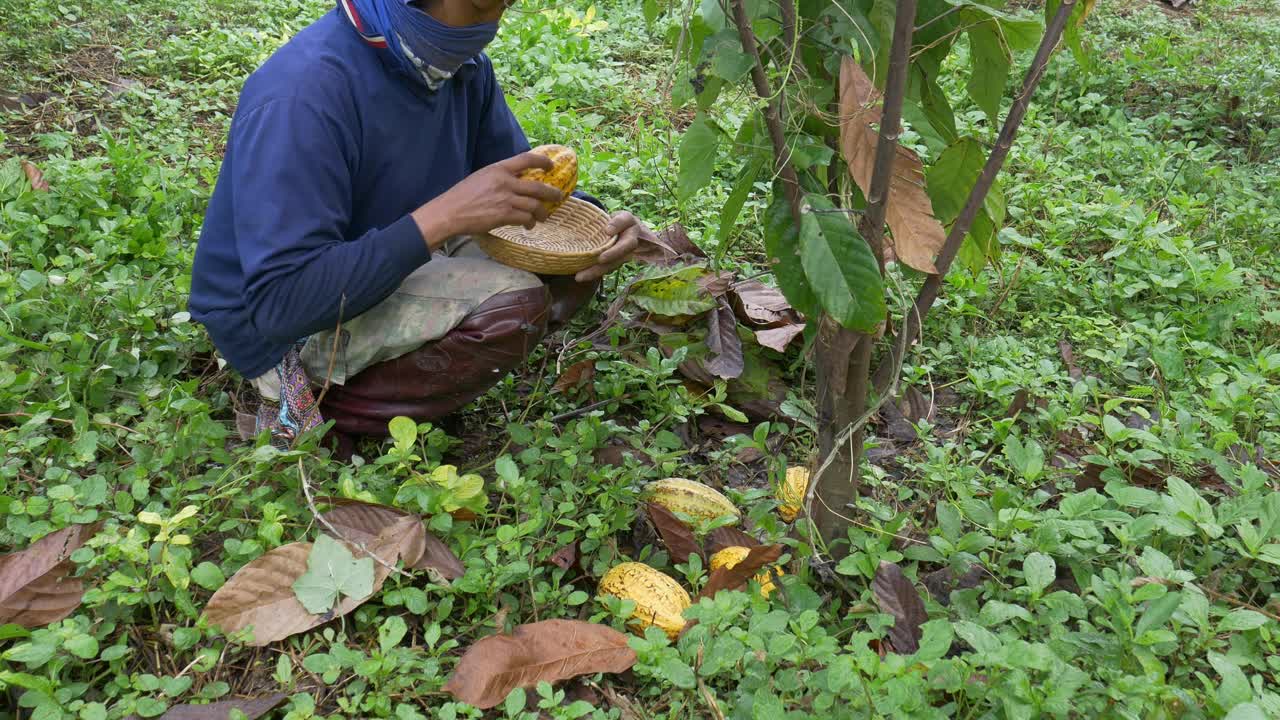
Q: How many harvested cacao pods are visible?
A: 5